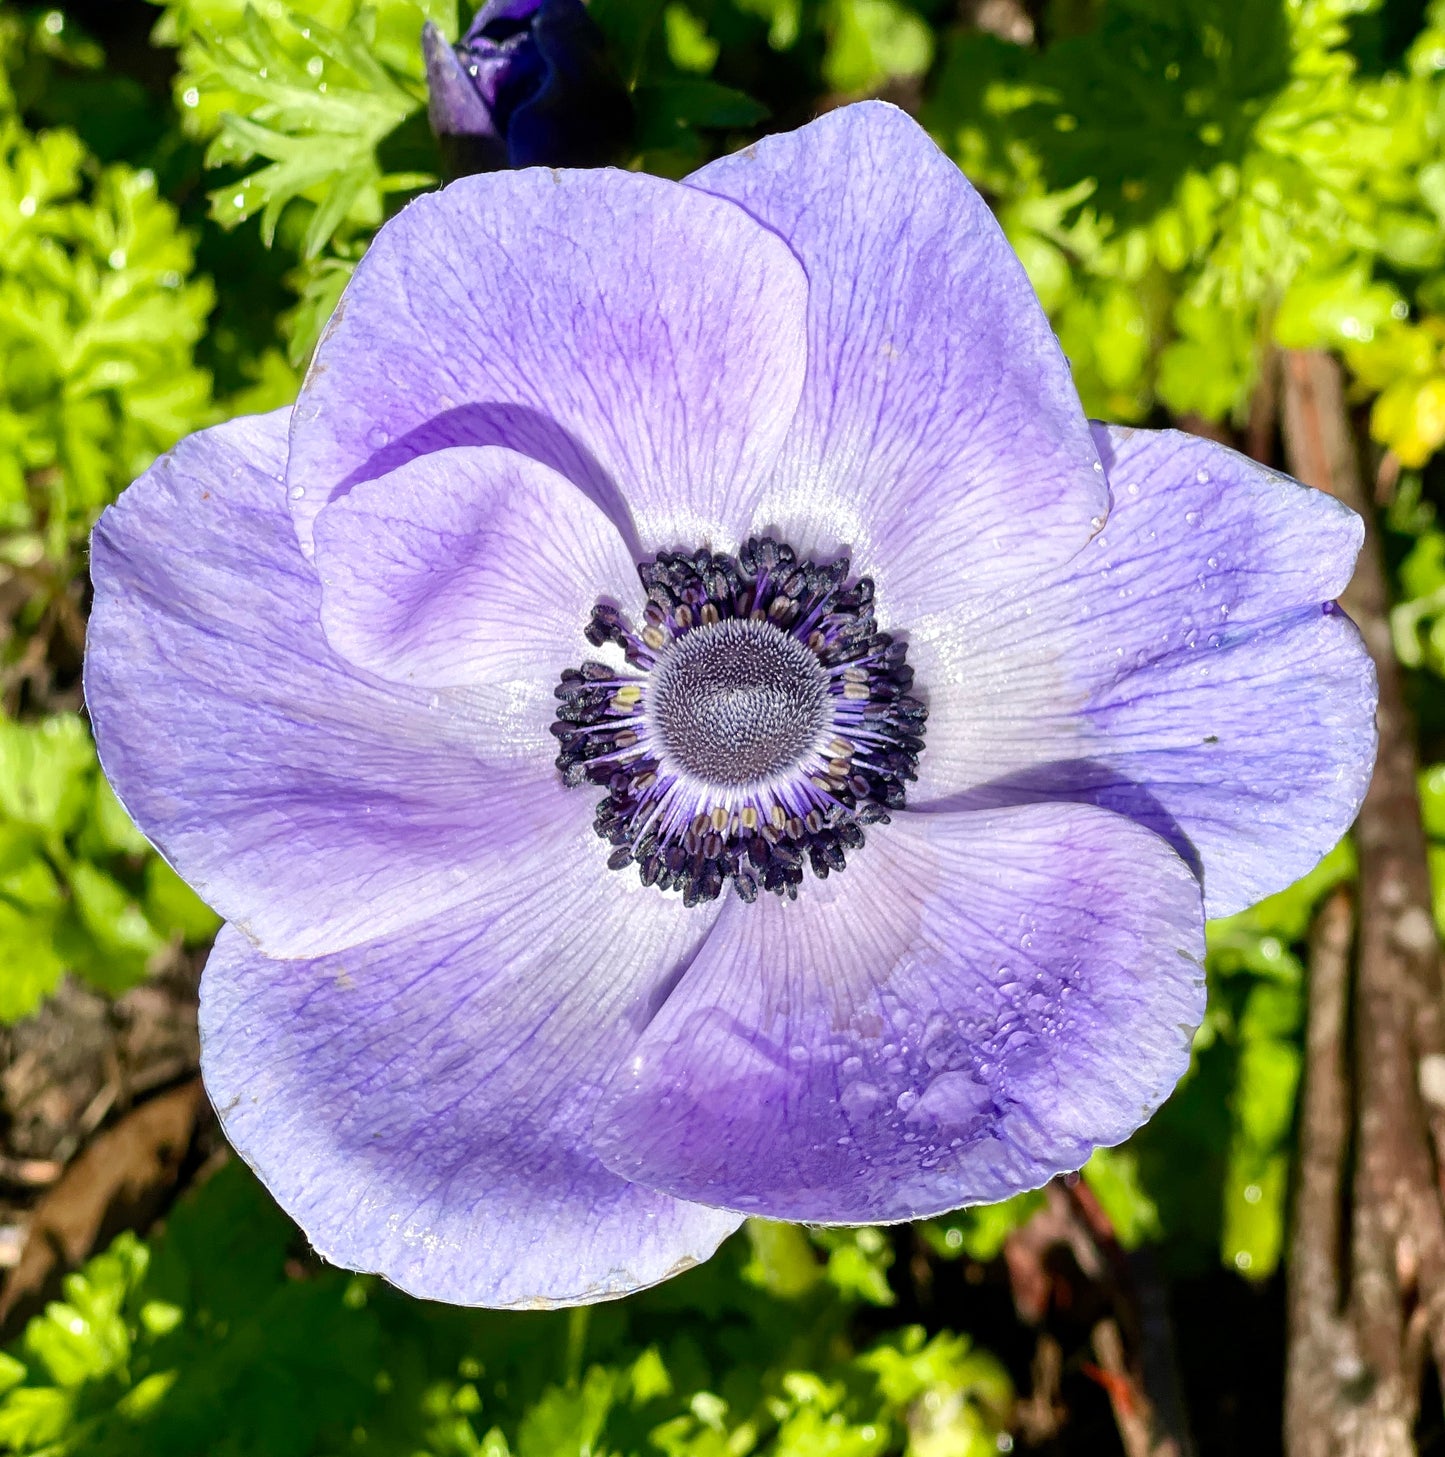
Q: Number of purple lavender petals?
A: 7